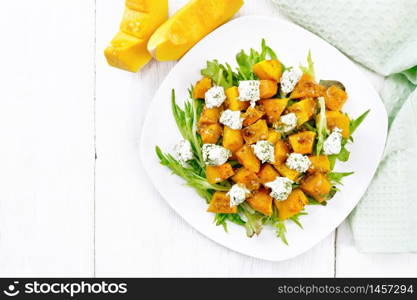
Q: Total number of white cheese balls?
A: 12